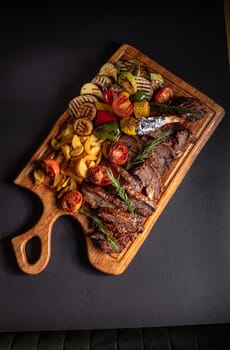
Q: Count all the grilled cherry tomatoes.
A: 6